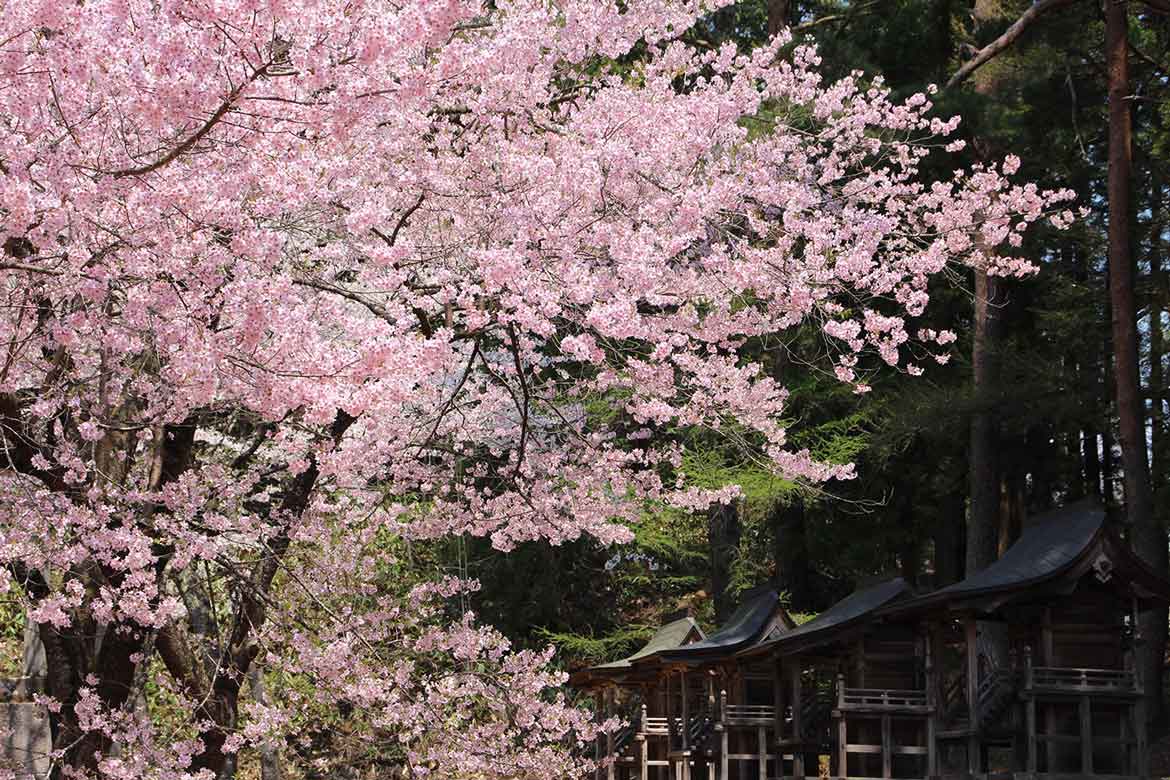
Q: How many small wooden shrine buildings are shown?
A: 4